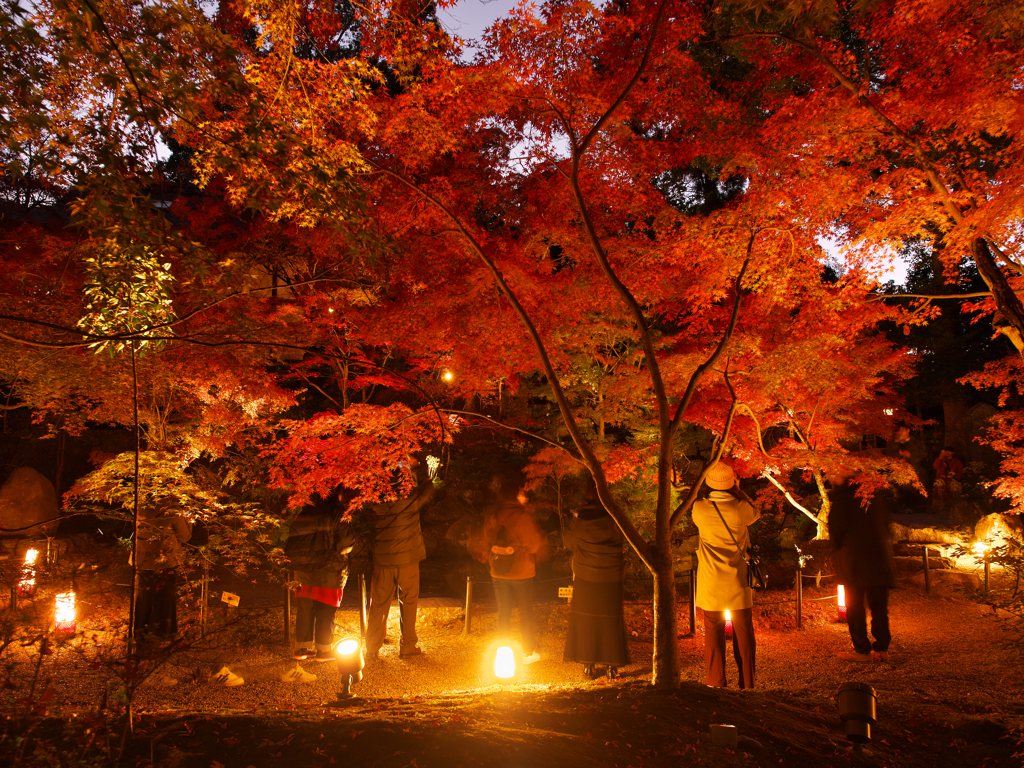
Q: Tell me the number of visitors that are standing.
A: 7